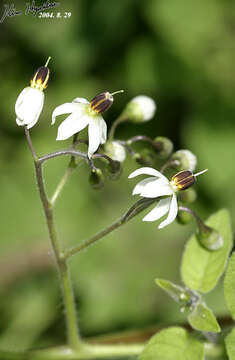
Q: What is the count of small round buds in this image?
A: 10